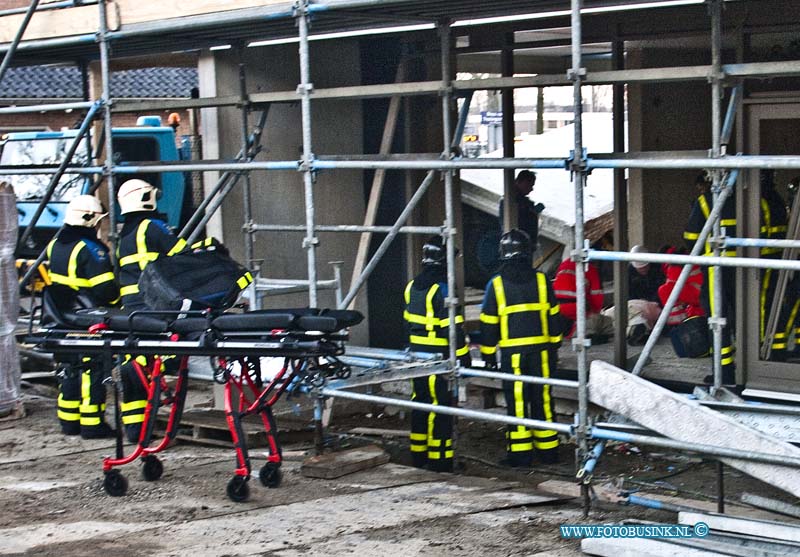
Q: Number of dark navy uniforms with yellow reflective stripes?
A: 6